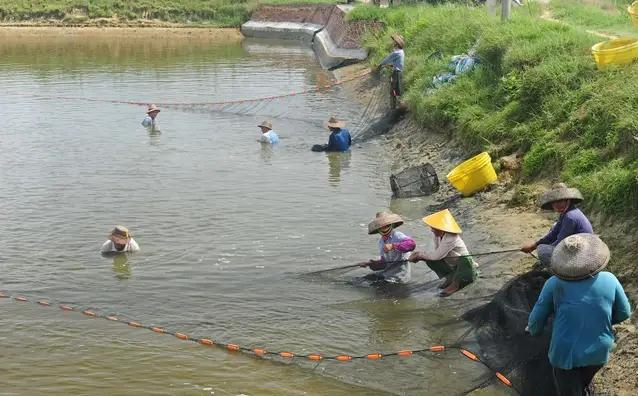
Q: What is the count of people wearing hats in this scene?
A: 9